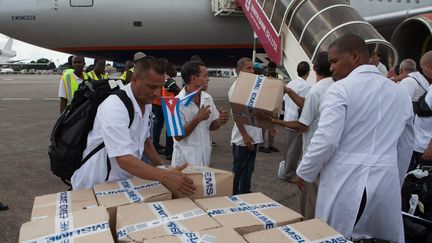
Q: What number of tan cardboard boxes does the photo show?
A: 9